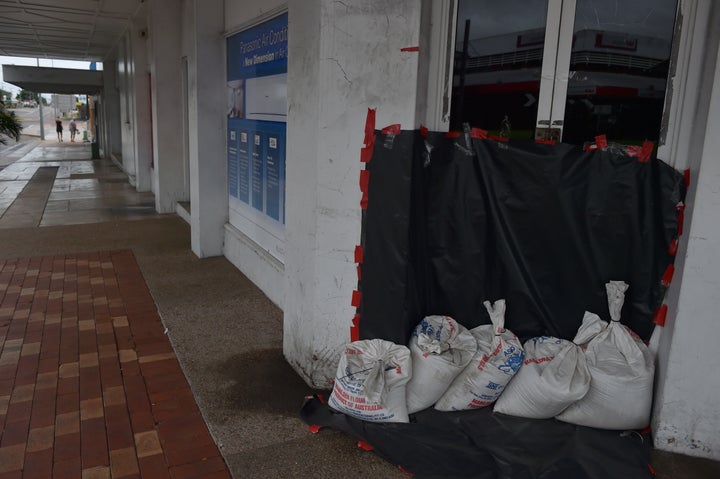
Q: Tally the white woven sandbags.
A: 5